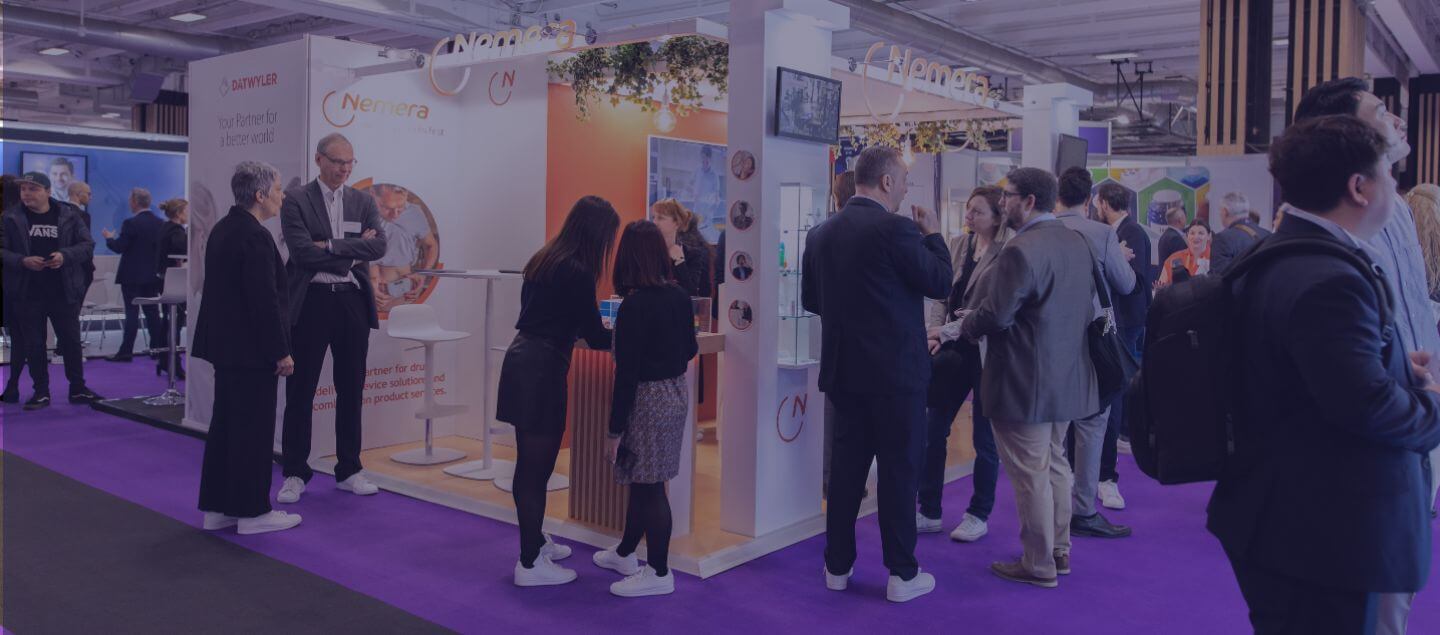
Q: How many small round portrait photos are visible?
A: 4